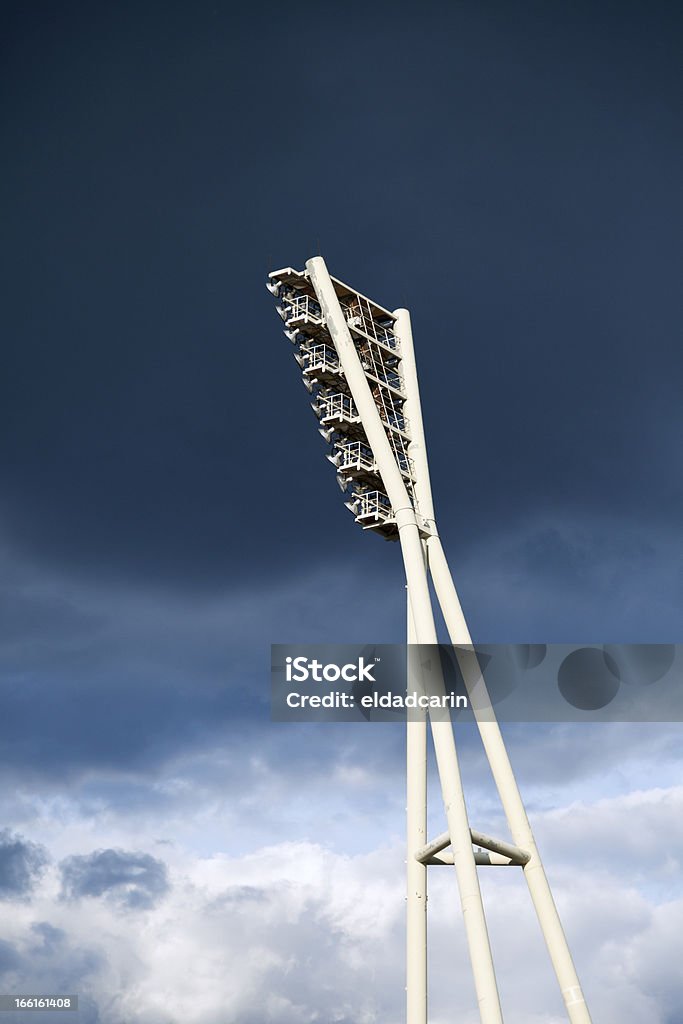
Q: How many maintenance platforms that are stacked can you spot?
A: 5